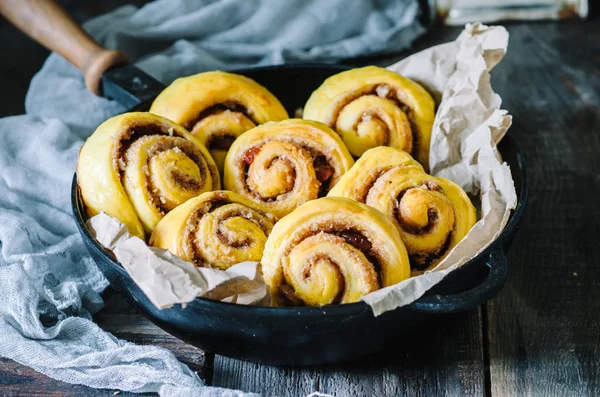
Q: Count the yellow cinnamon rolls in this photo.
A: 7